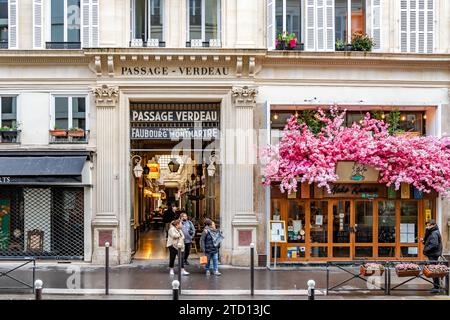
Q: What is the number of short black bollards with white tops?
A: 3